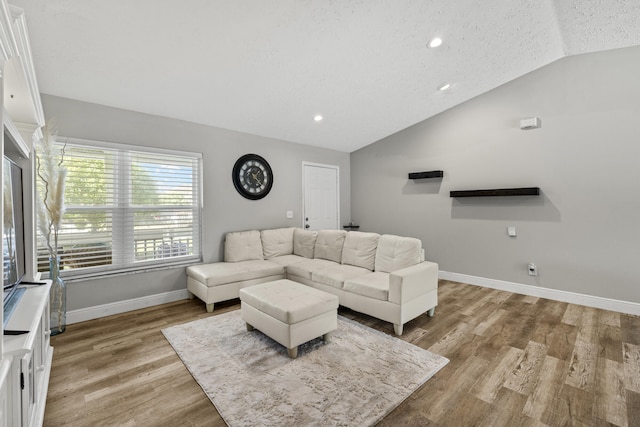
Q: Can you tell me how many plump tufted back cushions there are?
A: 6